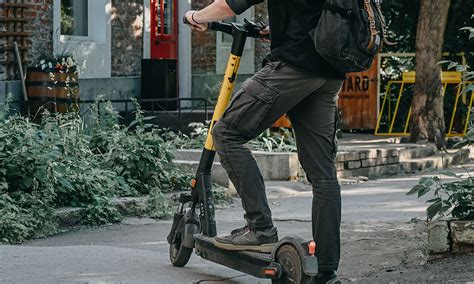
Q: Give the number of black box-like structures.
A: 1